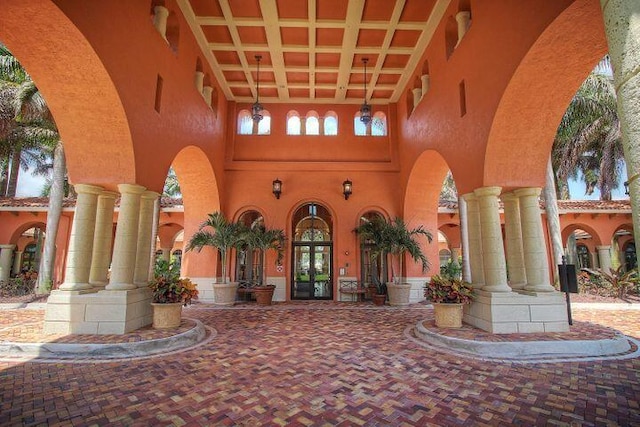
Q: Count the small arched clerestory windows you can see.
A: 7